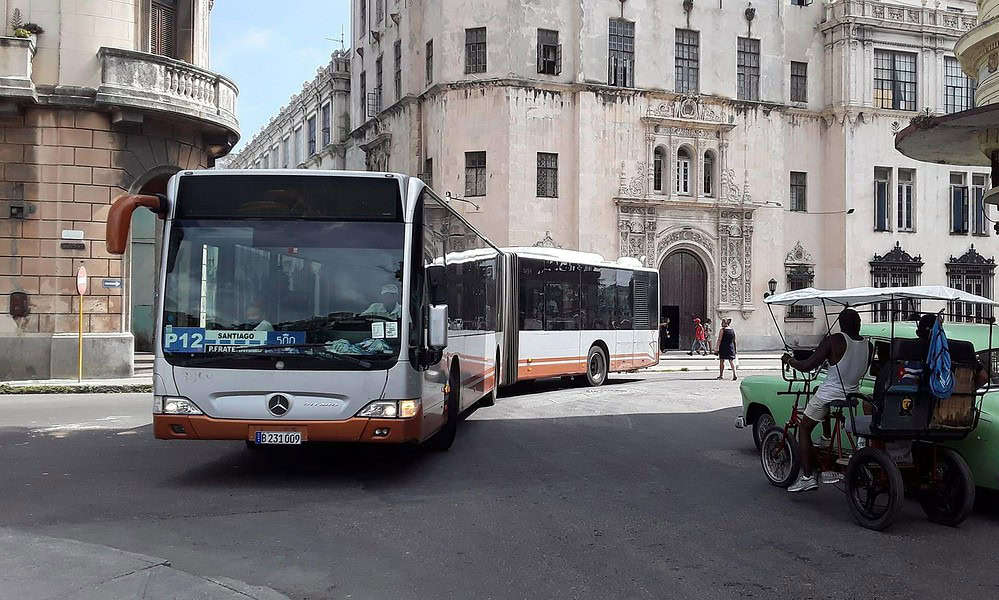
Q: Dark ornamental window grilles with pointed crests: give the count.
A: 2